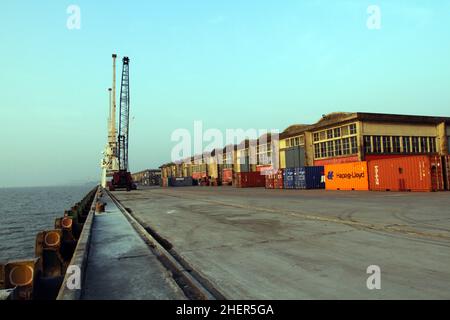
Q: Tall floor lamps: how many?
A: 0